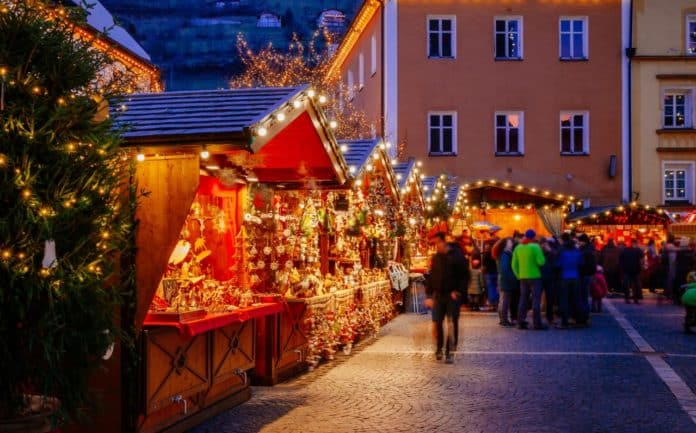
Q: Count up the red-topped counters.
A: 1